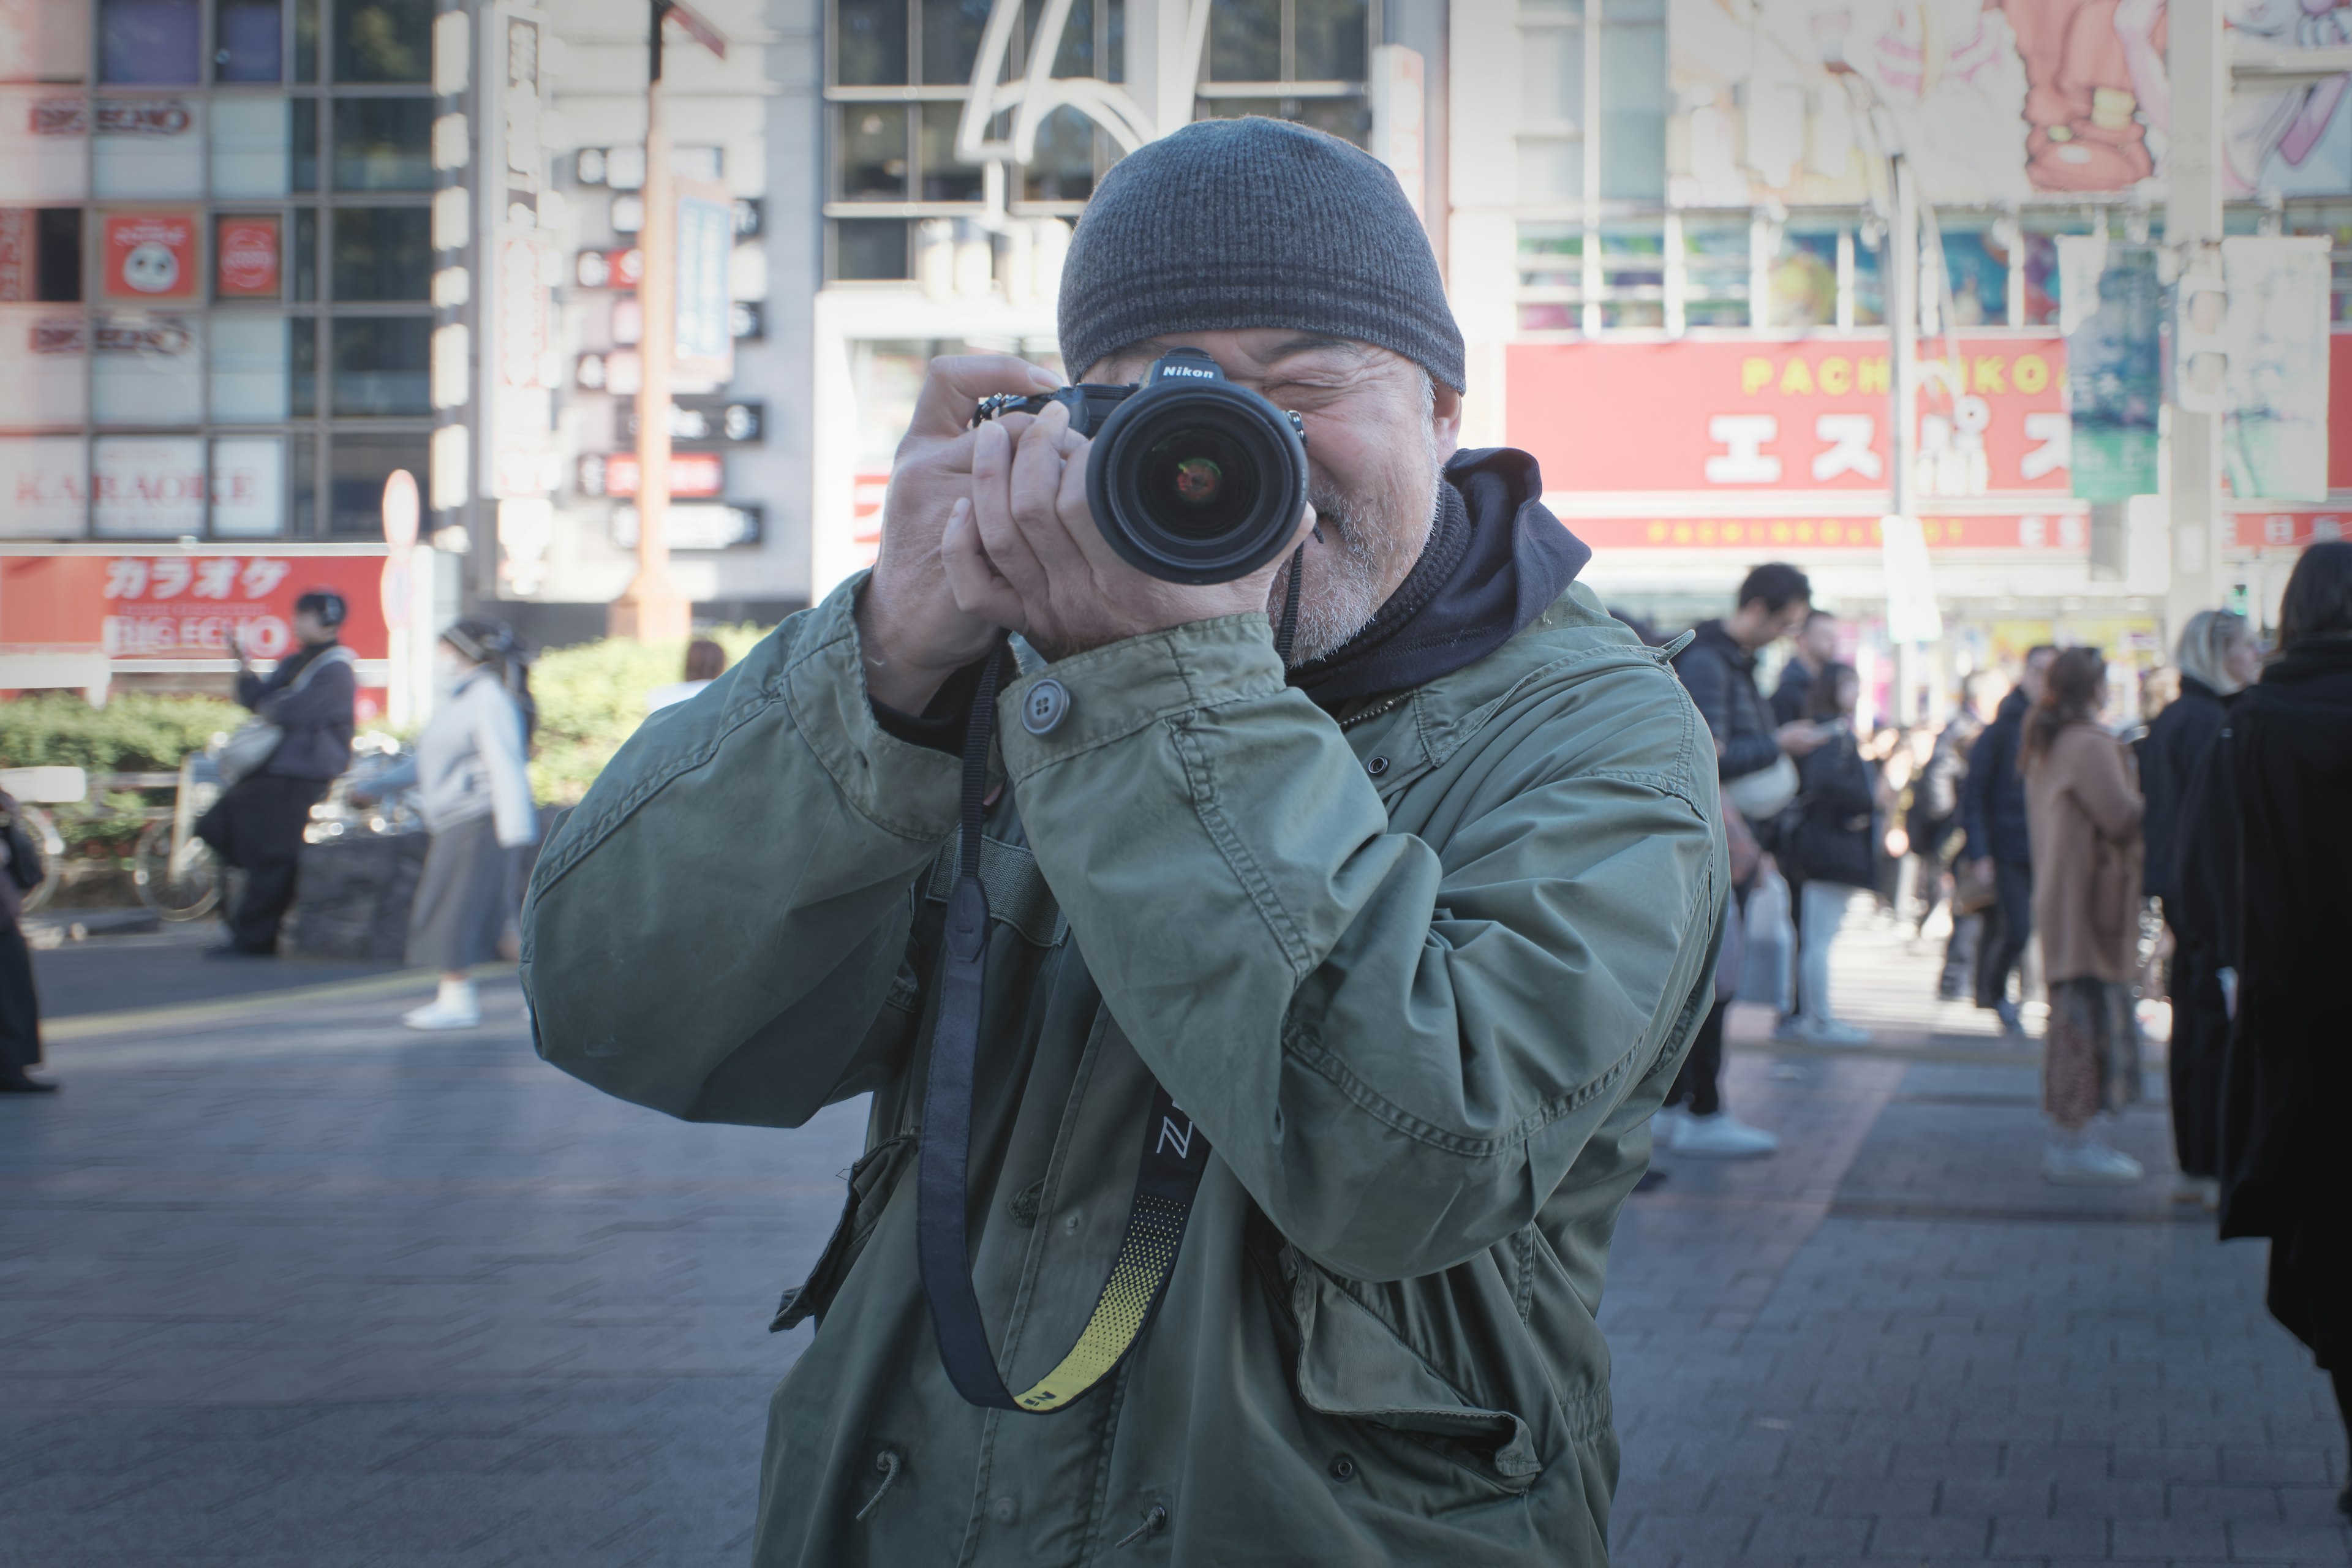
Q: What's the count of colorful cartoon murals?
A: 1